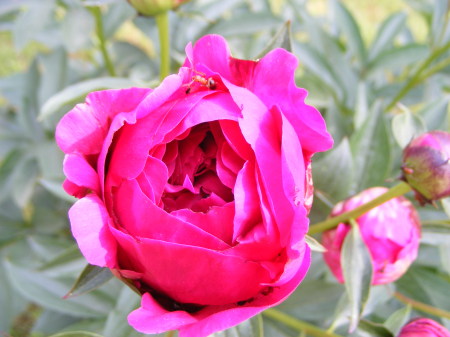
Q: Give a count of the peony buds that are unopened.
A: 4